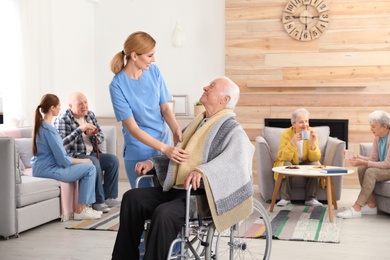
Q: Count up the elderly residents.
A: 4